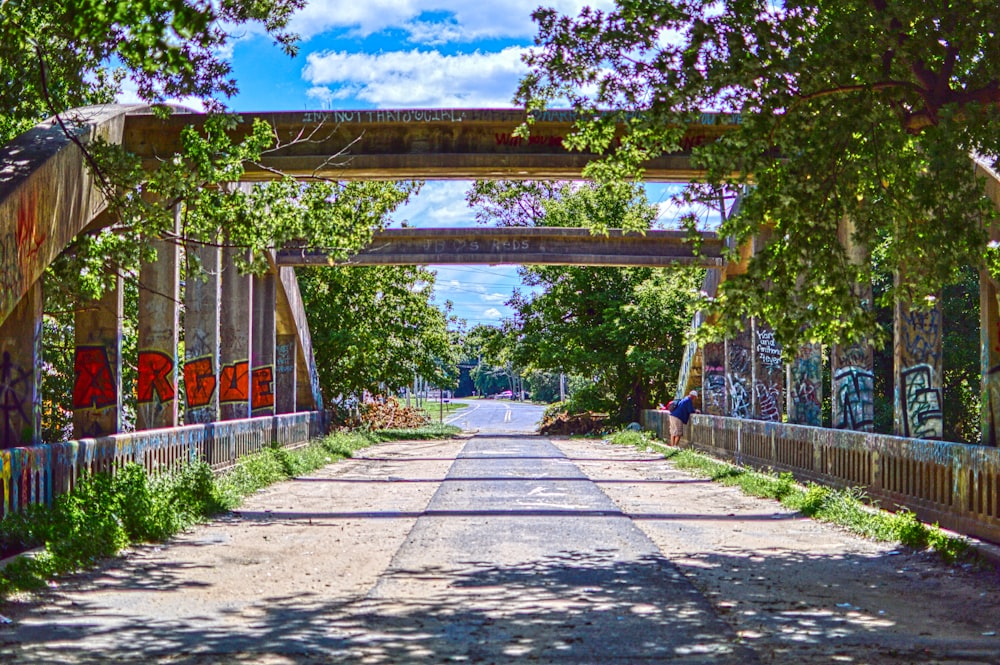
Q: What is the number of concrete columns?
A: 14